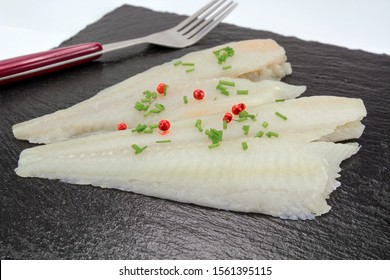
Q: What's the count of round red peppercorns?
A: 7